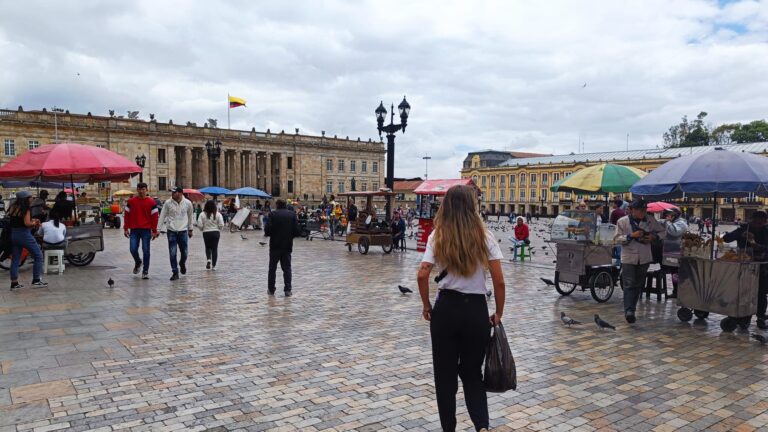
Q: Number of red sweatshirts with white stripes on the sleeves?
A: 1